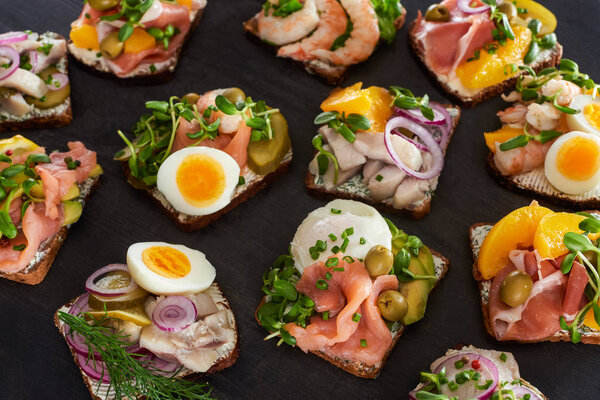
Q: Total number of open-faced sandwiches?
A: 12